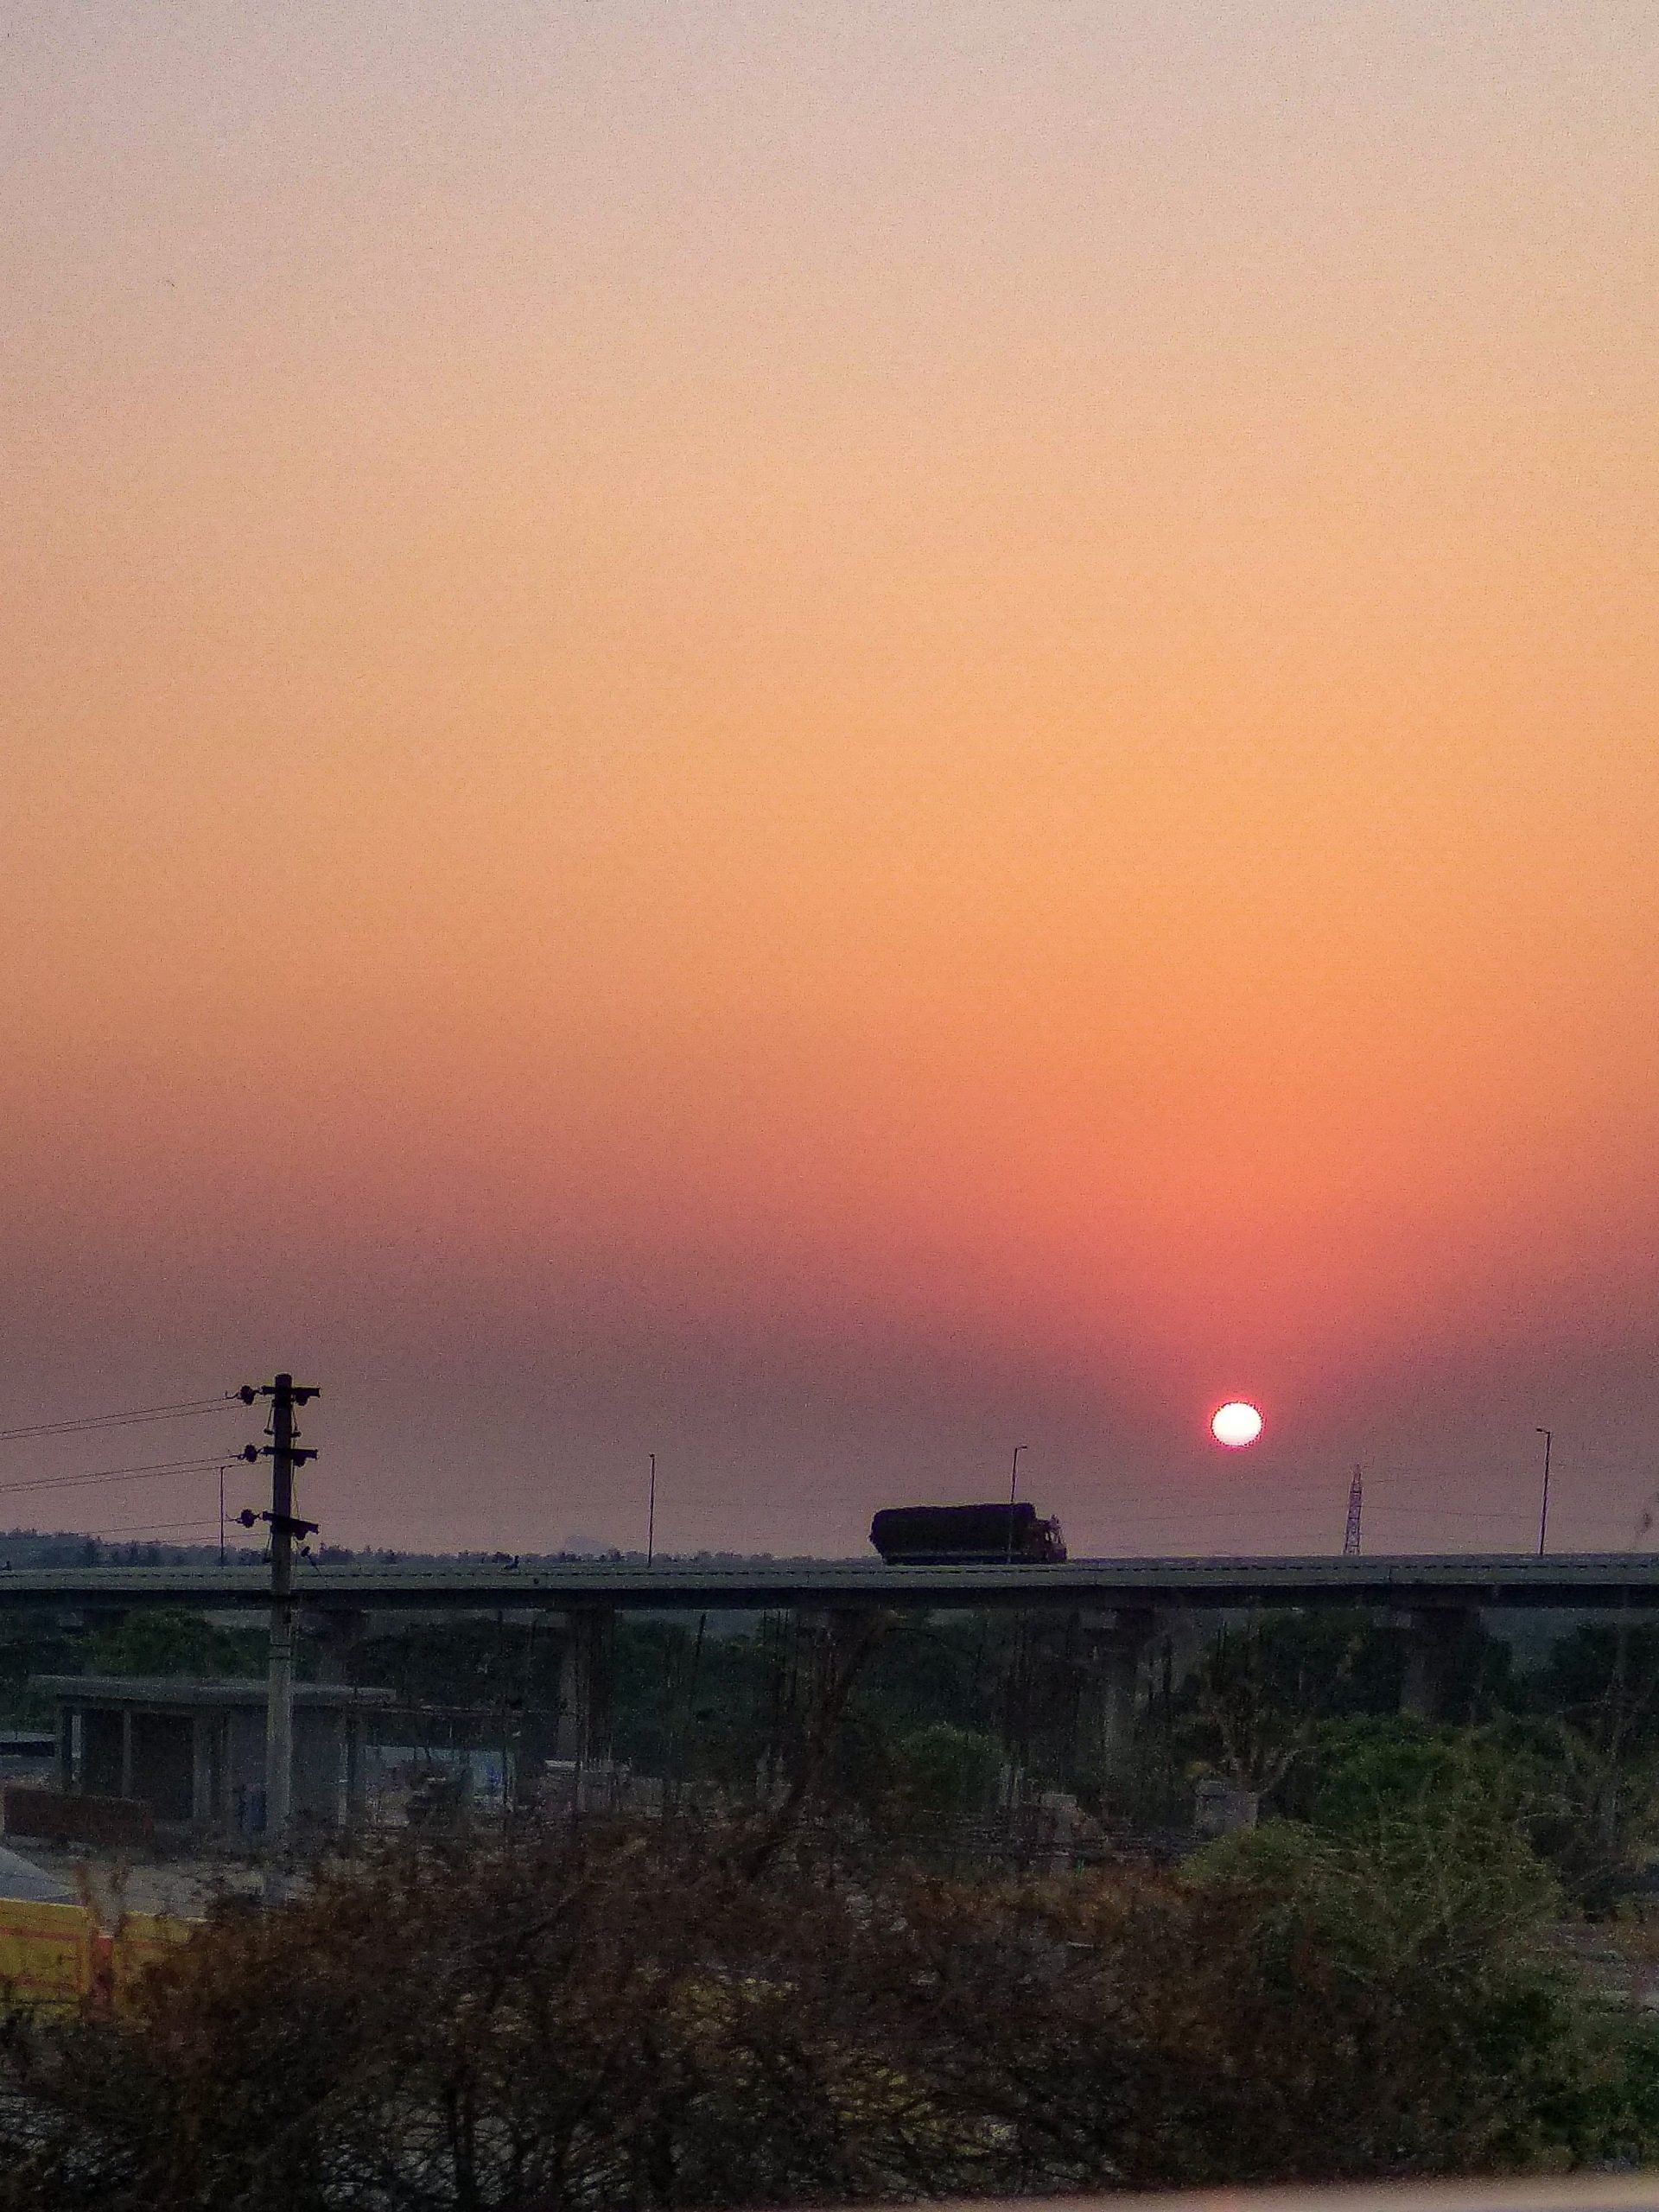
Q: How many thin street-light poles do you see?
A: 4